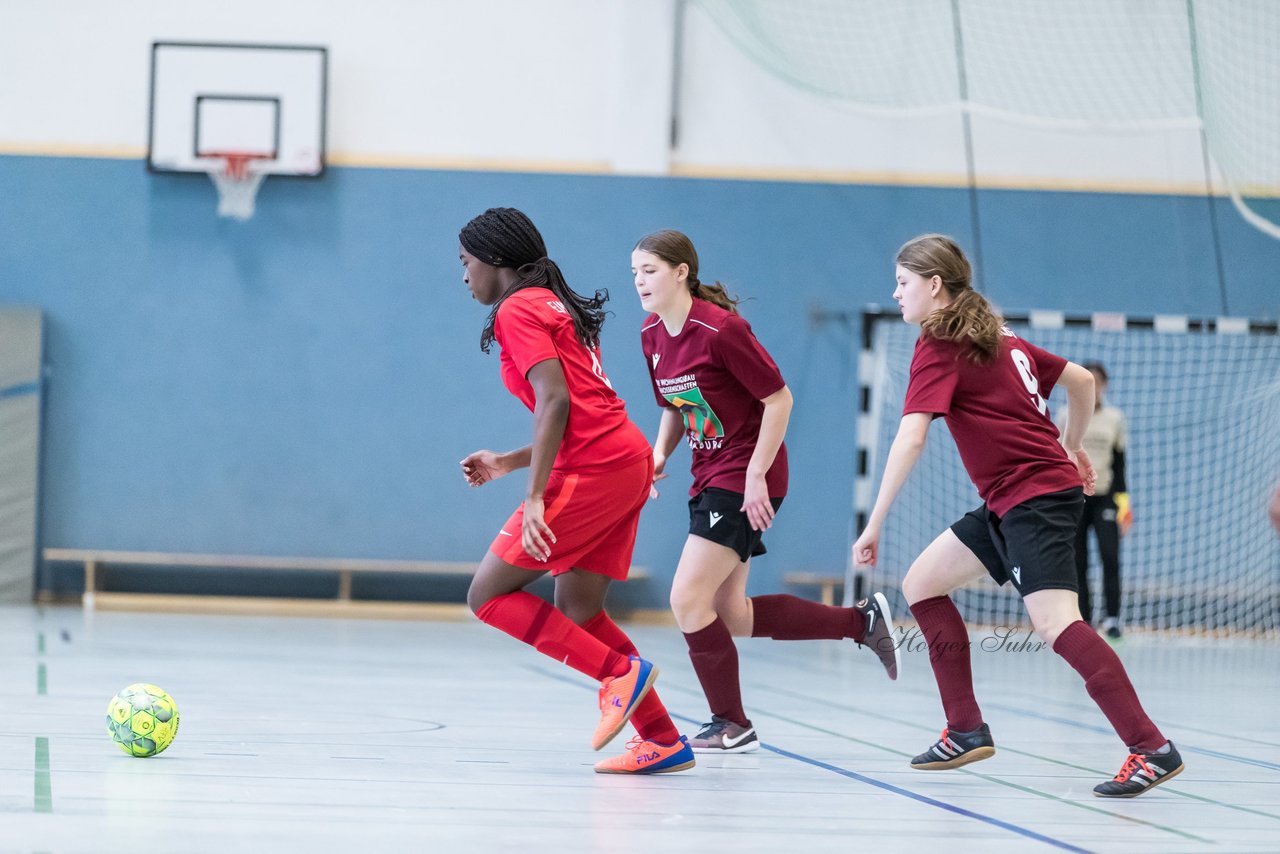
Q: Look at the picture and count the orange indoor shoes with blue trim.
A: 2